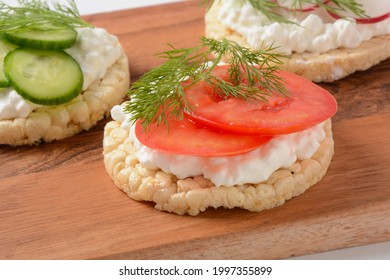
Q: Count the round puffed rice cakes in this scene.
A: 3